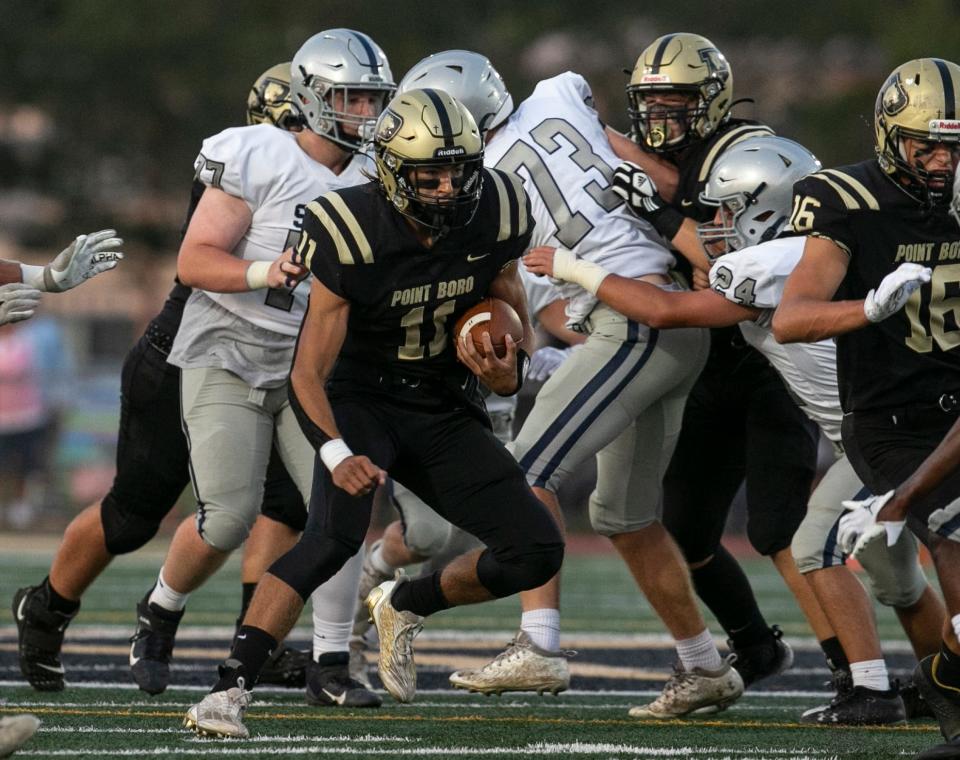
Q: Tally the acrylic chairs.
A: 0